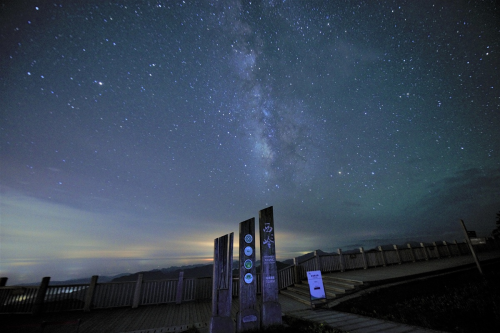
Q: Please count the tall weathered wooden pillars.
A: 3